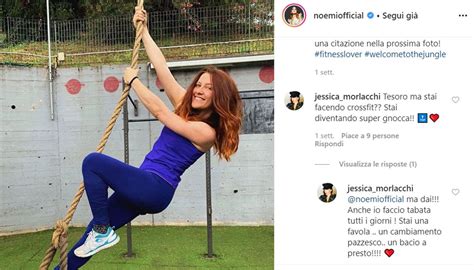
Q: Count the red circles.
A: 4